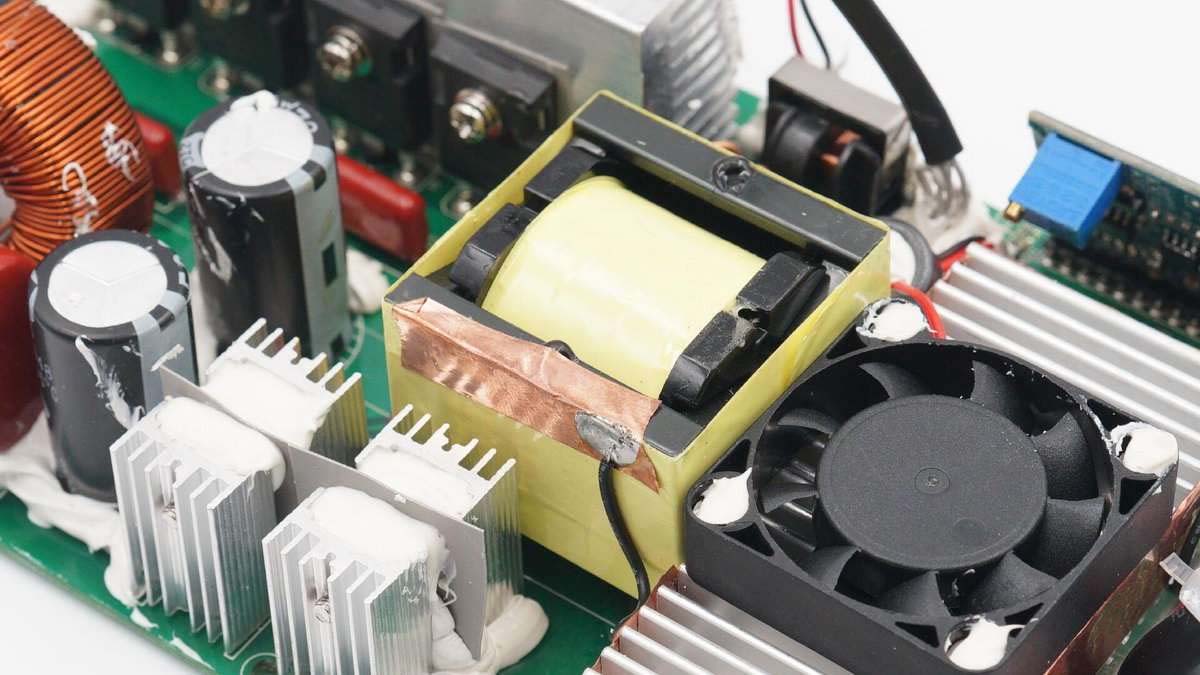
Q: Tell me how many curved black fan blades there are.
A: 9